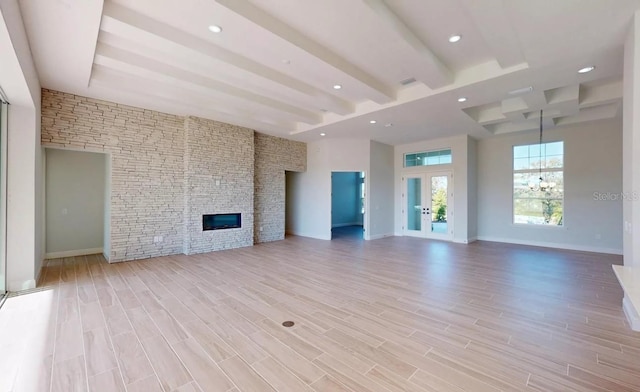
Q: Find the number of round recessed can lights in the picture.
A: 7